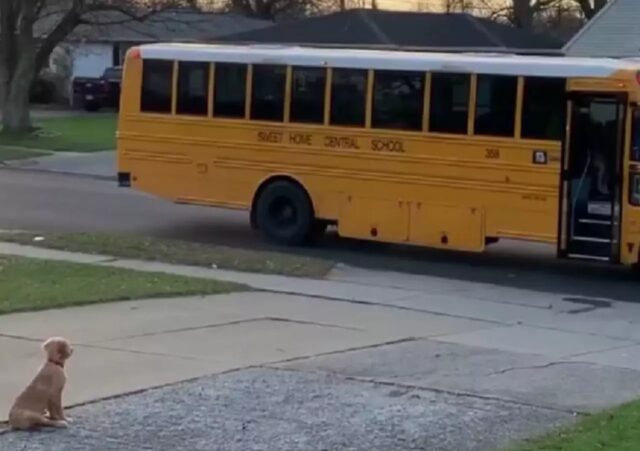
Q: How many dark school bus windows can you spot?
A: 10